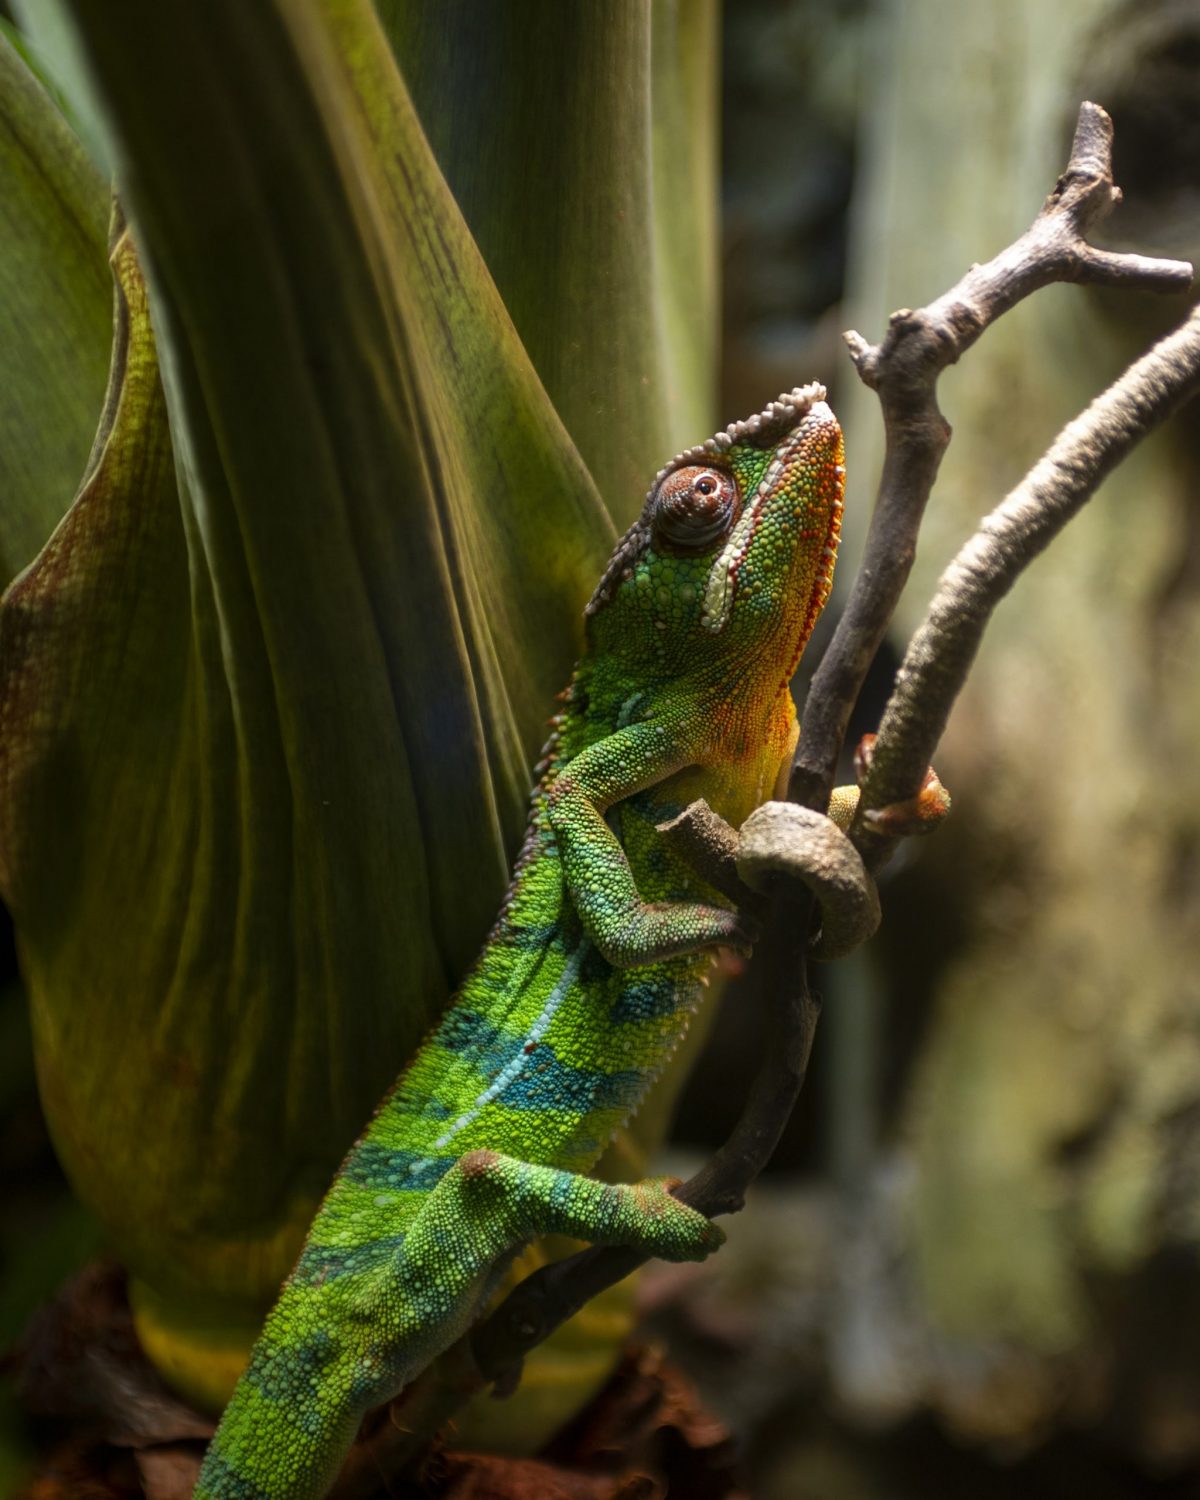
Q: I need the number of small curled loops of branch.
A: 1